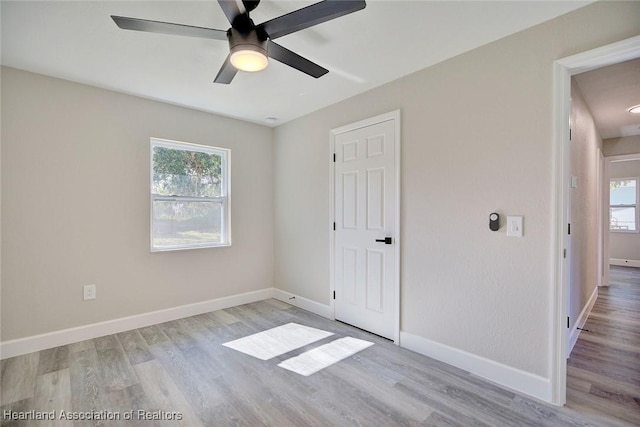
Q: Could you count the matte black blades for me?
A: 5